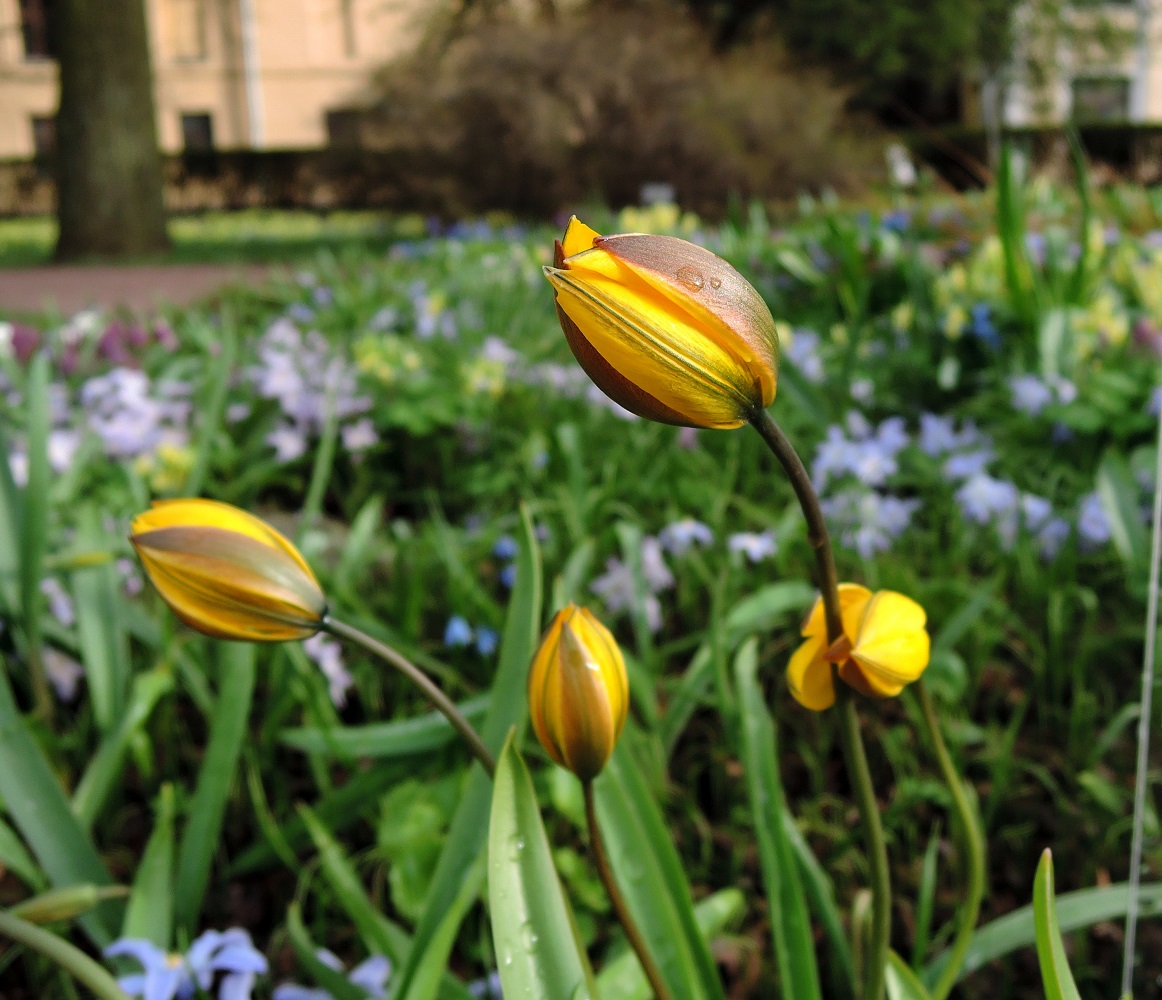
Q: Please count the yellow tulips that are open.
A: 1